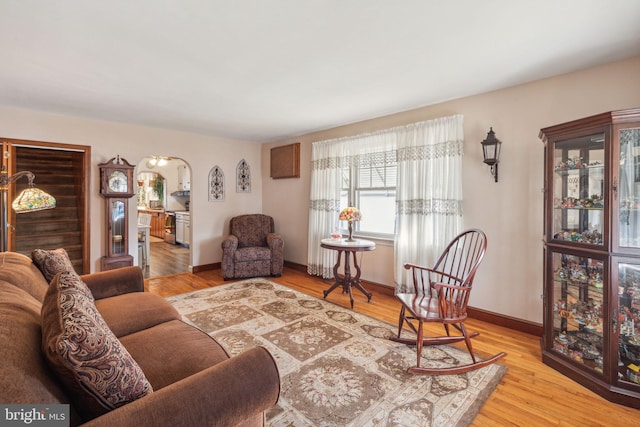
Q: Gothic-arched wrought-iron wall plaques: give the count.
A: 2